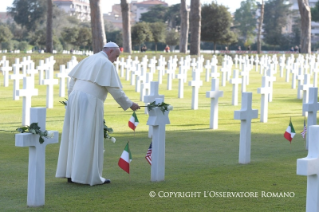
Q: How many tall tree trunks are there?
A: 7